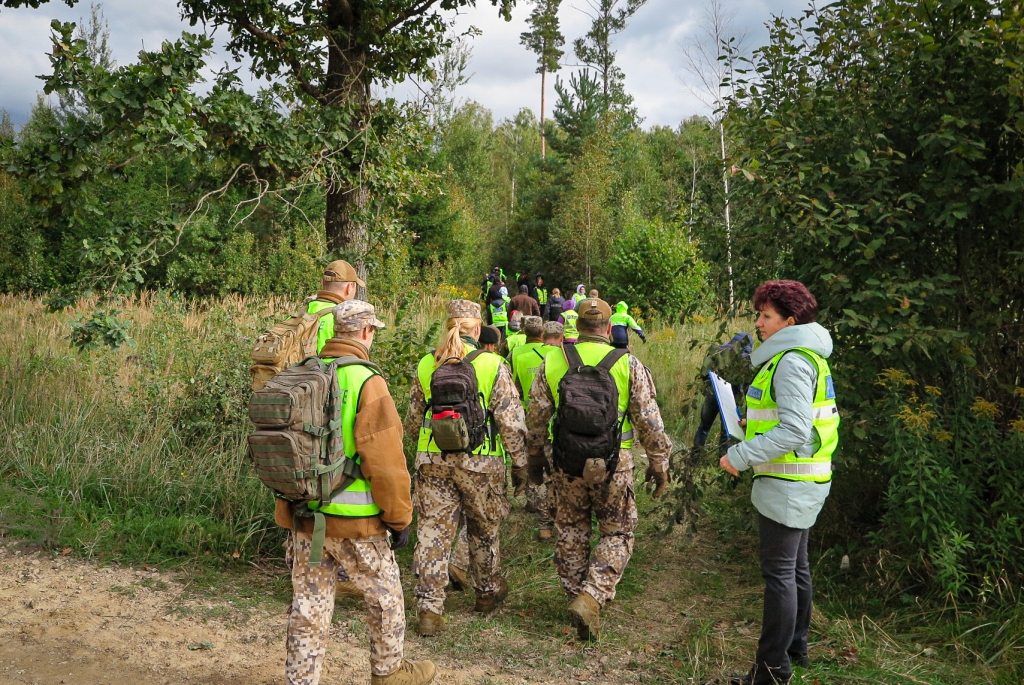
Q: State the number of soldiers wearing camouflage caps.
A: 4